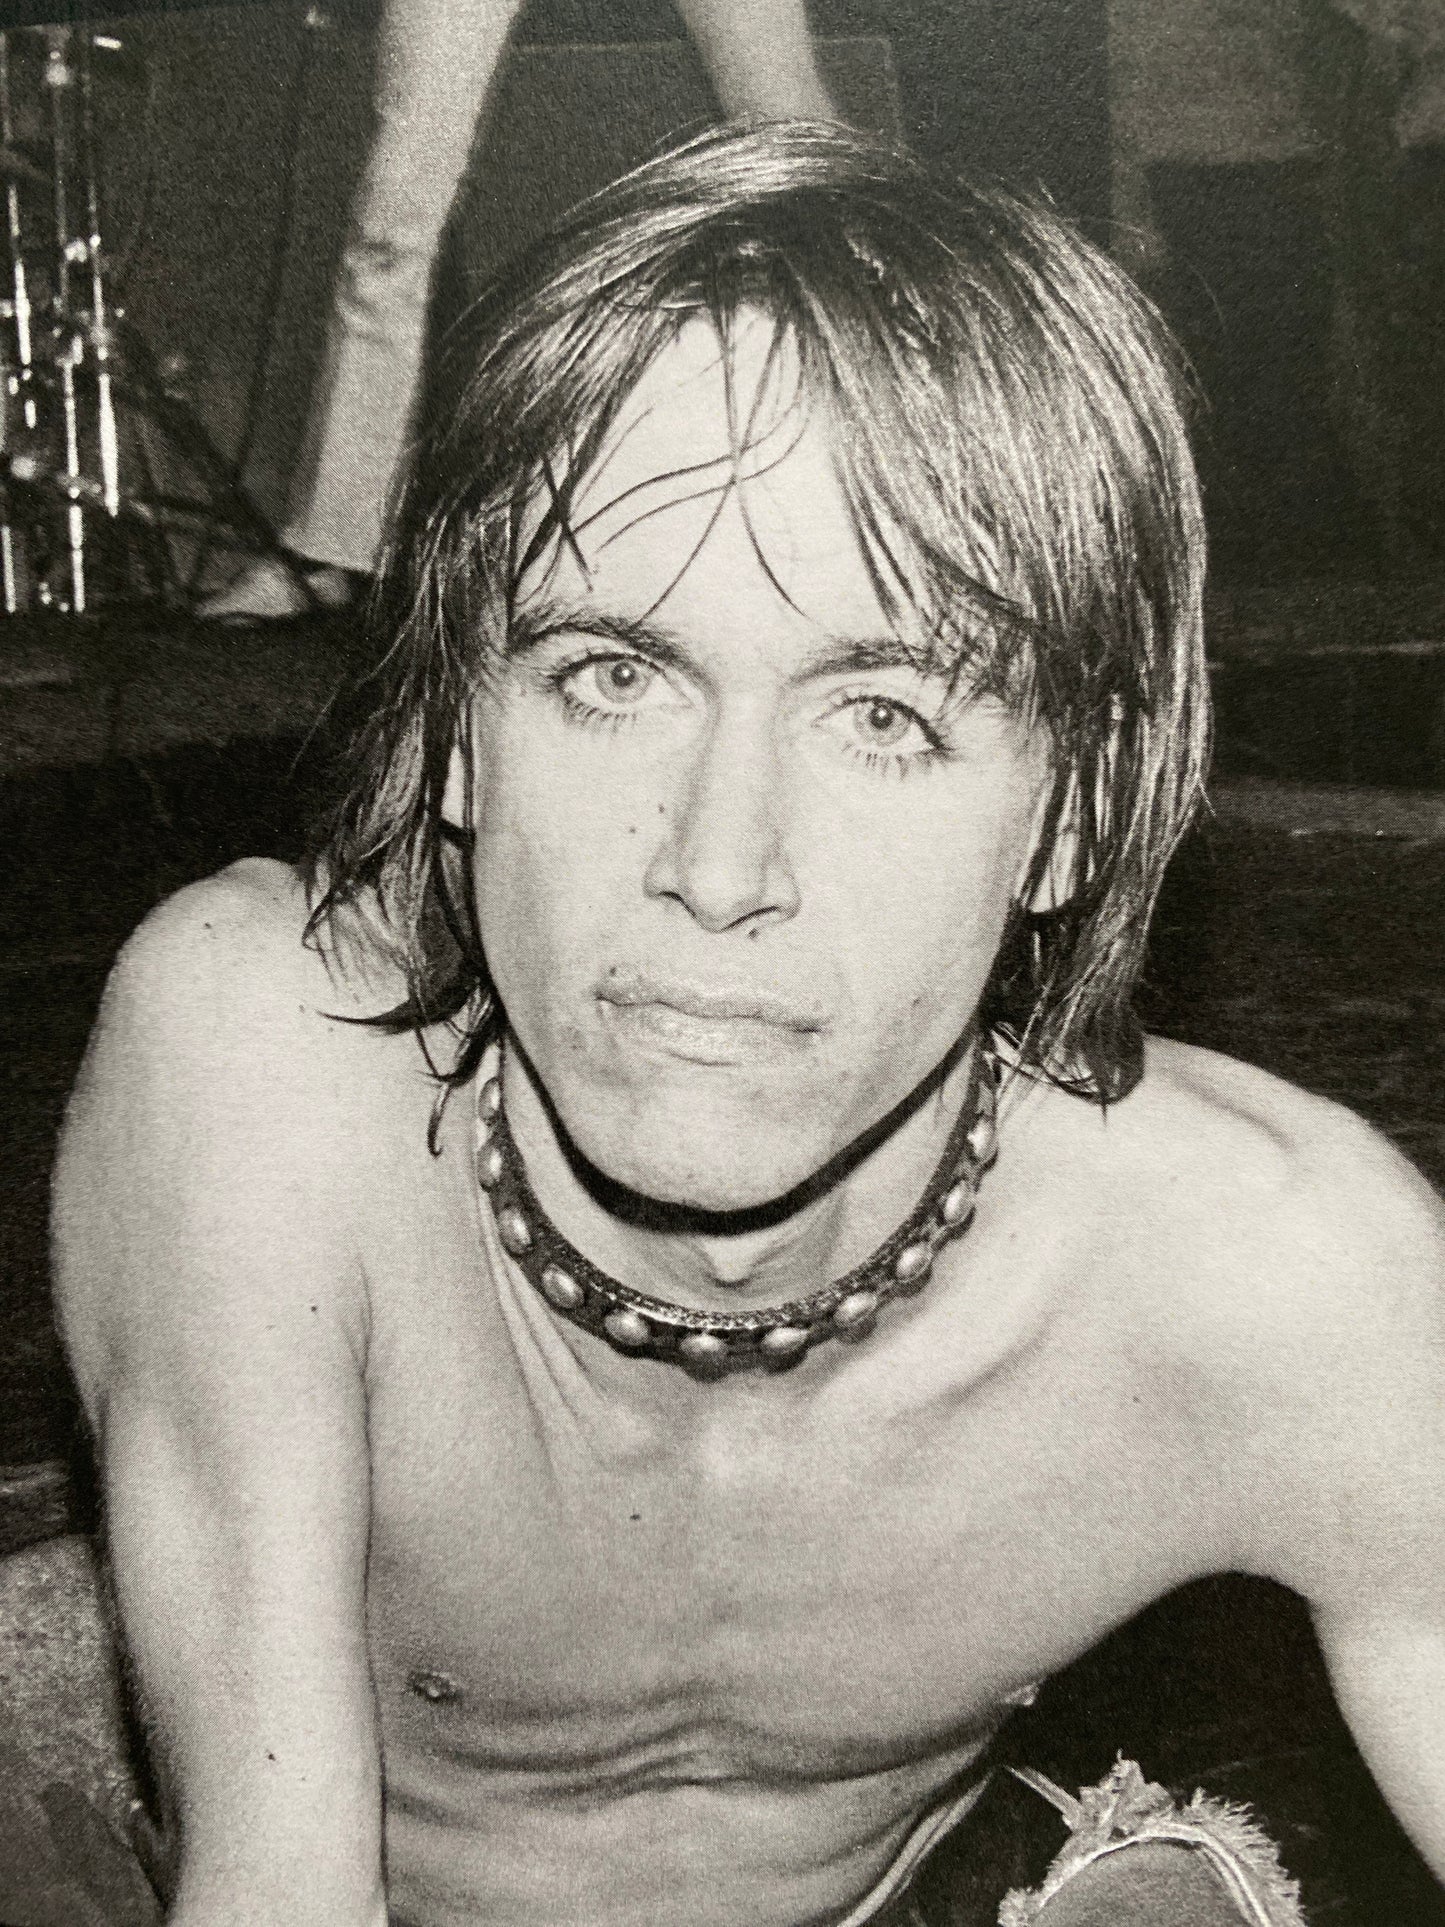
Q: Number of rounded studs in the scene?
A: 11